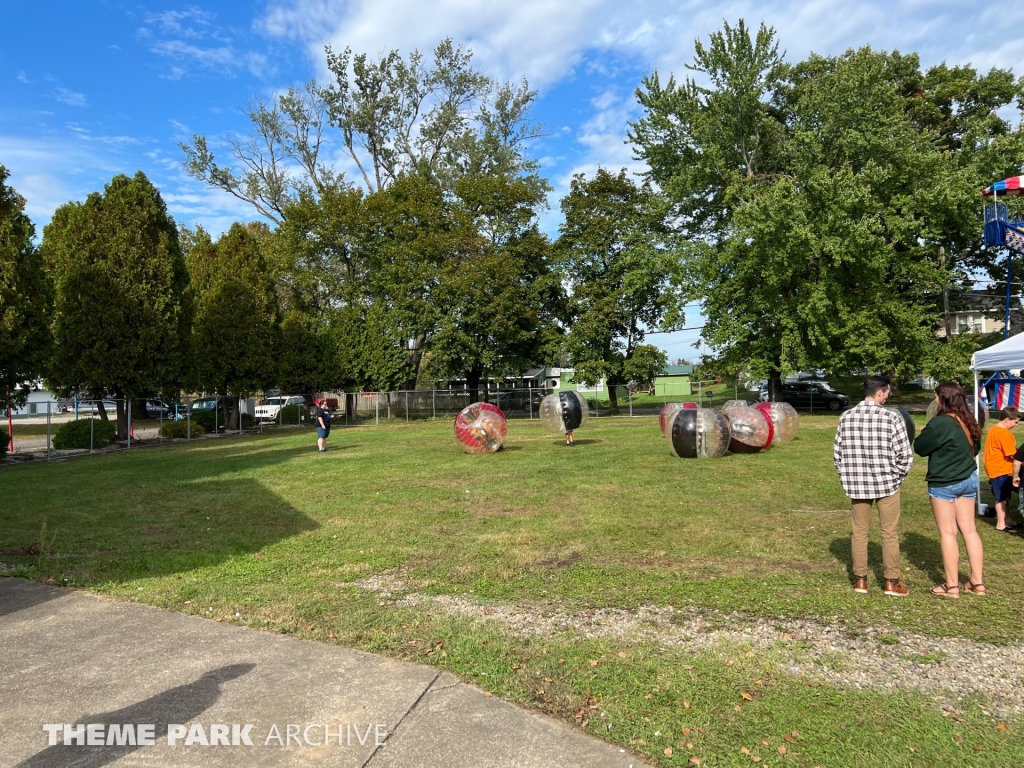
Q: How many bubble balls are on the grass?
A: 9